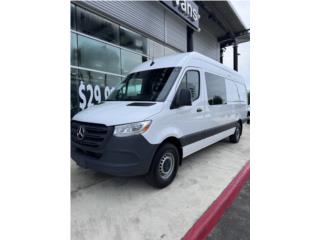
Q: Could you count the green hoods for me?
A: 0